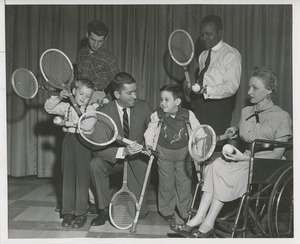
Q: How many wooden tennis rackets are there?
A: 6